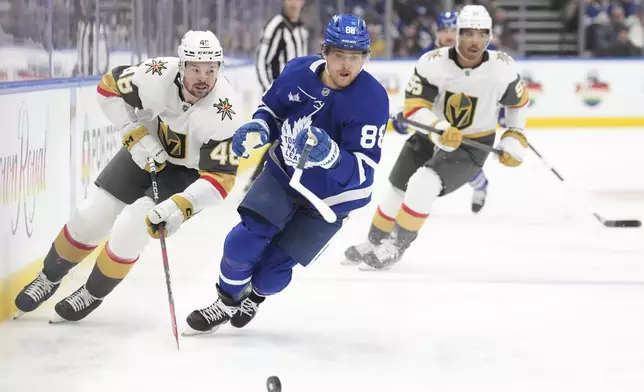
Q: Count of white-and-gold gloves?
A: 4